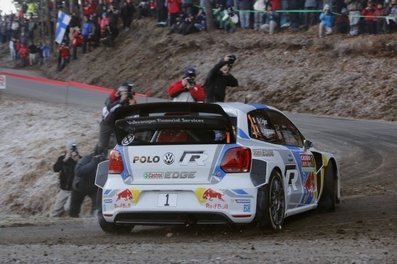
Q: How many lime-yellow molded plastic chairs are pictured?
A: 0